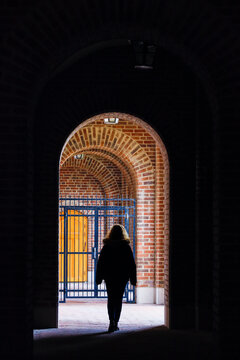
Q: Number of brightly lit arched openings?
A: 1